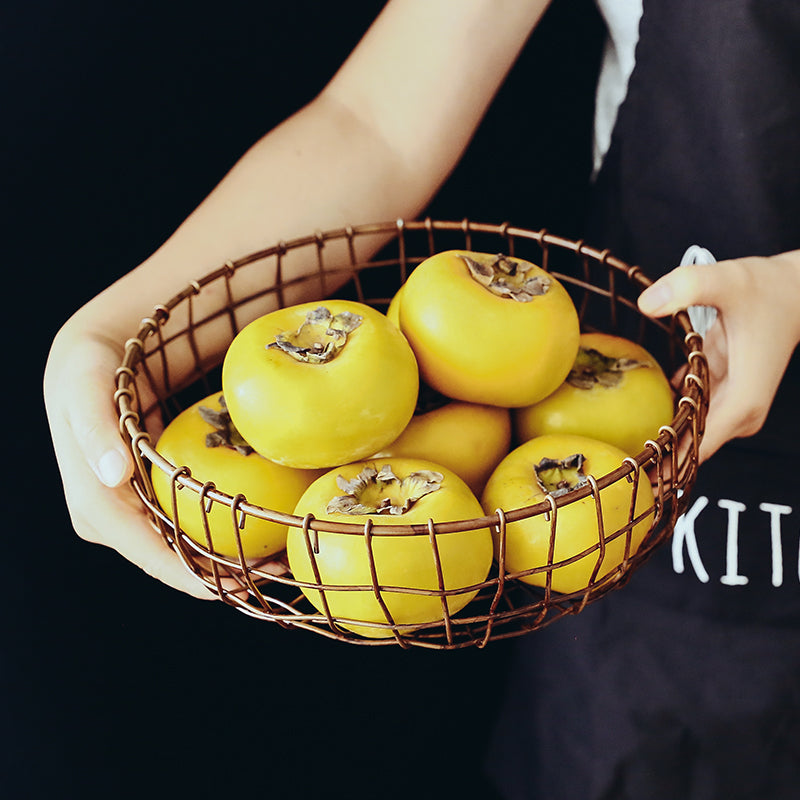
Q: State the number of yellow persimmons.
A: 8